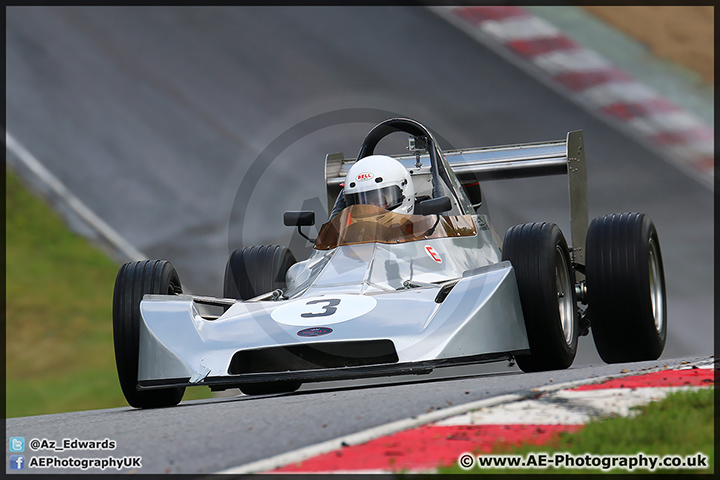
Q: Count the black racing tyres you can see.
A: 4